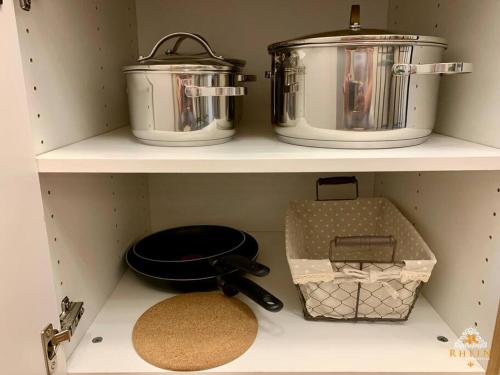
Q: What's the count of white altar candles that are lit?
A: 0